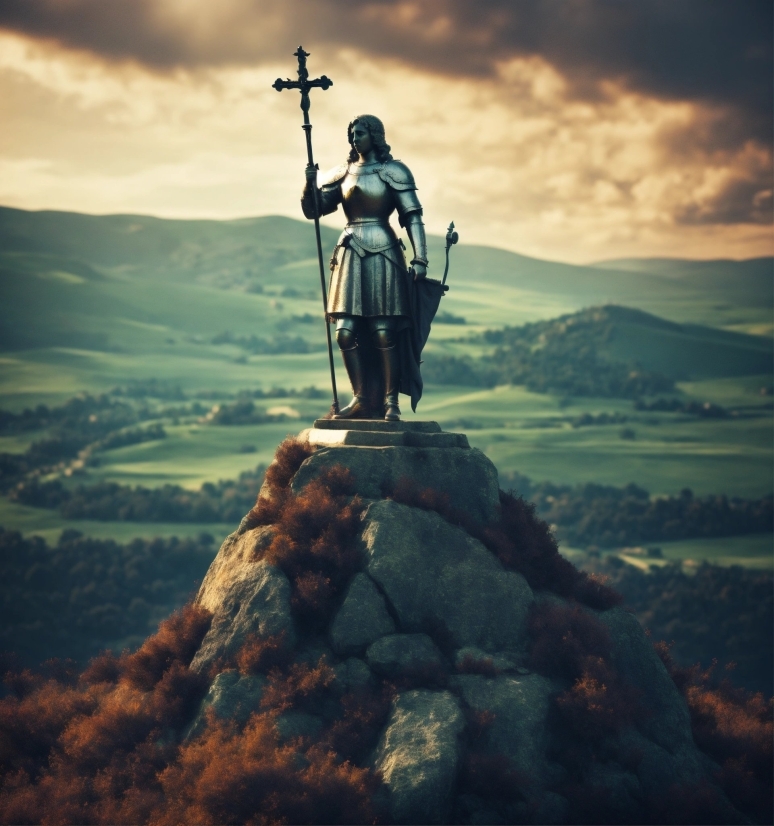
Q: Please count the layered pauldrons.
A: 2